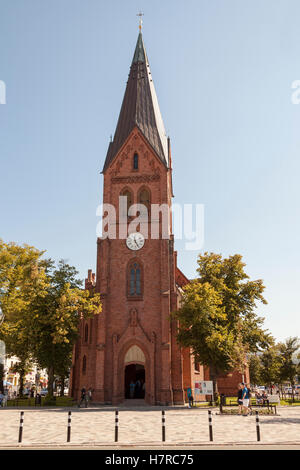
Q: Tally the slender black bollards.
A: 6